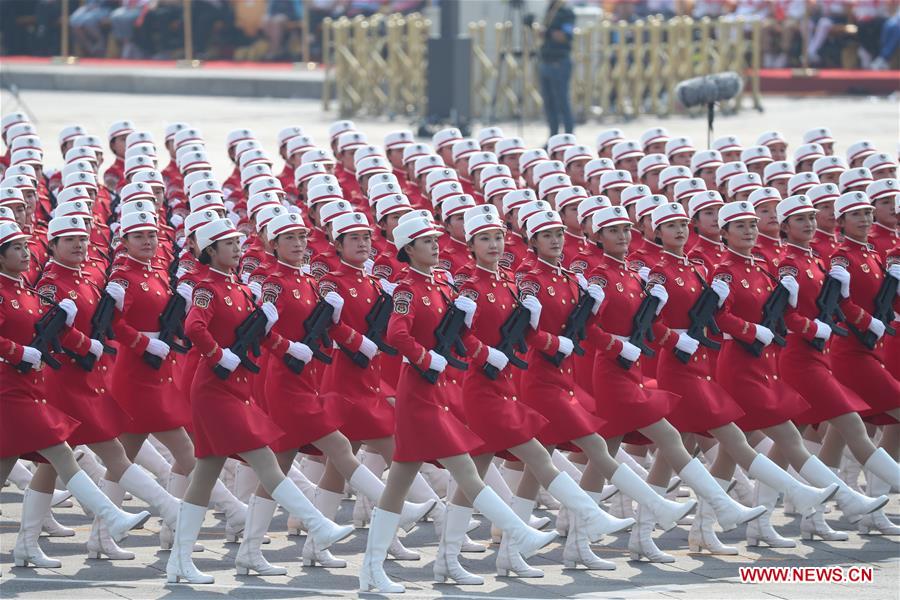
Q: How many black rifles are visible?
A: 14